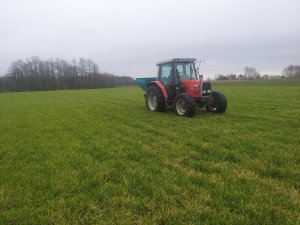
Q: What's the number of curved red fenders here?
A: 1